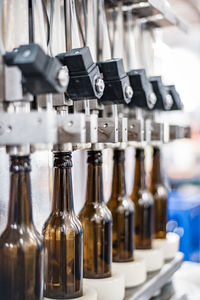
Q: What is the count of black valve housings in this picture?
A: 6